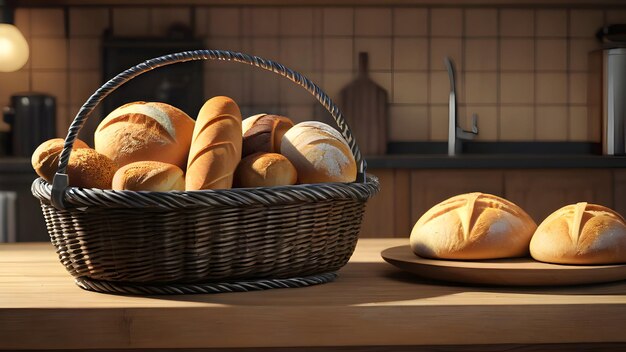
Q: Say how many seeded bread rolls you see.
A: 1